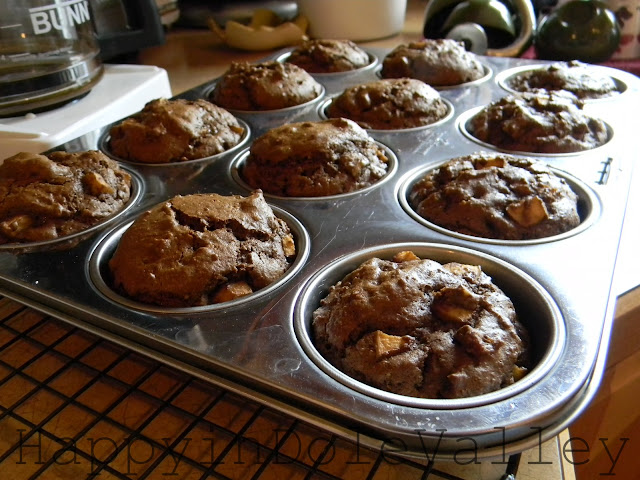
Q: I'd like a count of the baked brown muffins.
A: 12